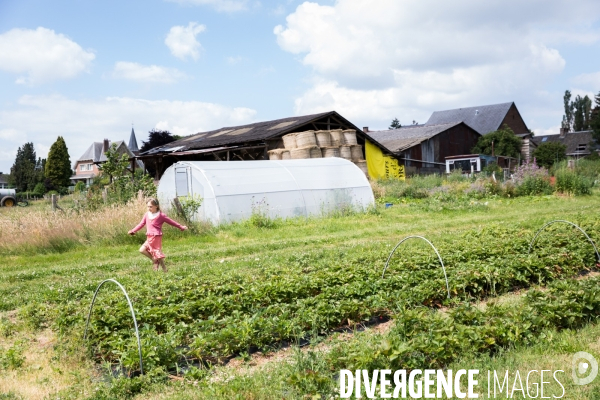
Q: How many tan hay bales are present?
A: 13